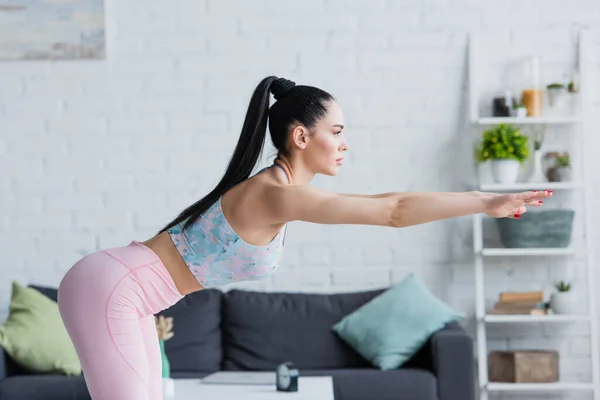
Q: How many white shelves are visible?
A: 5